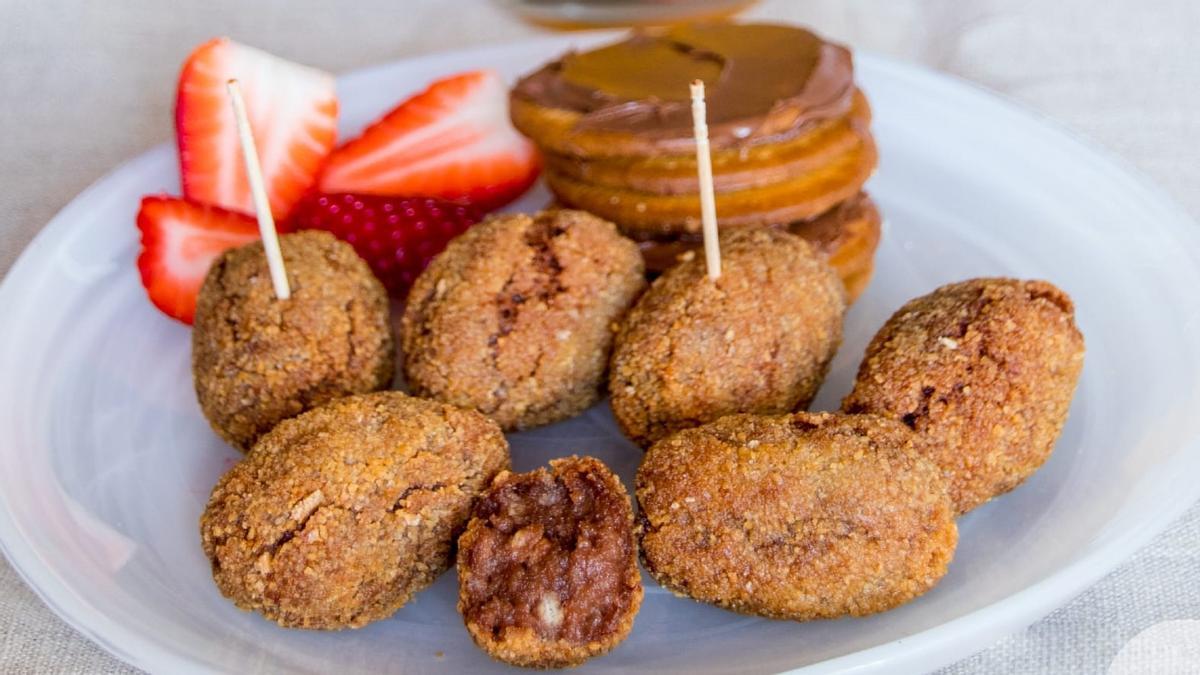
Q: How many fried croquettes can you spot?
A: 7